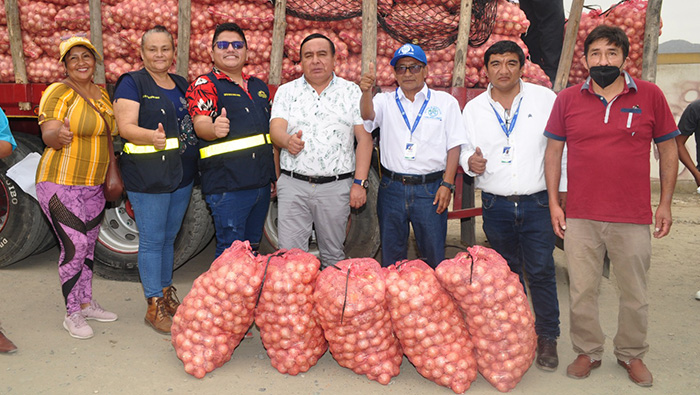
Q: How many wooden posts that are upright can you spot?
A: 8